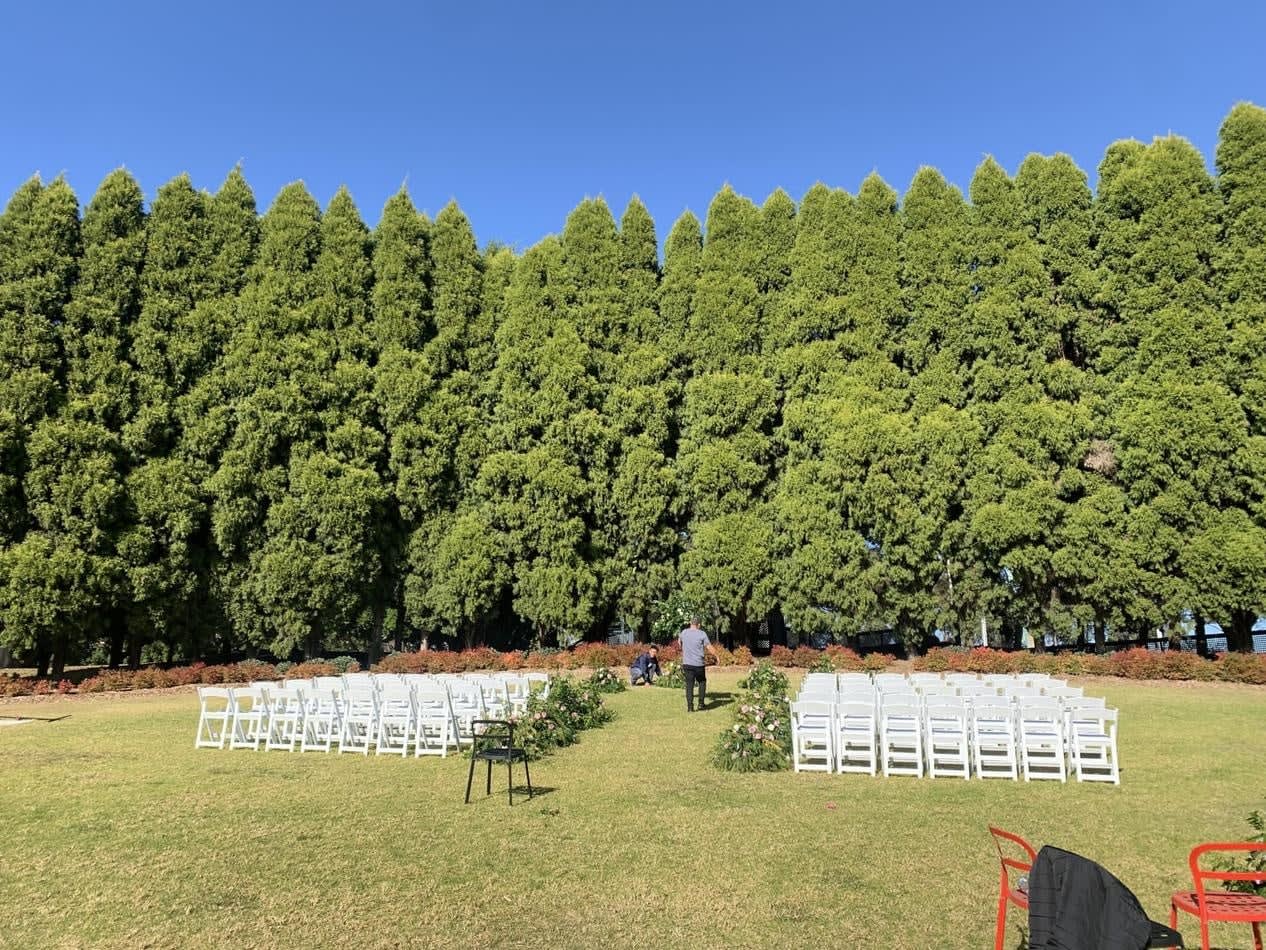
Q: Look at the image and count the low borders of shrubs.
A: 1